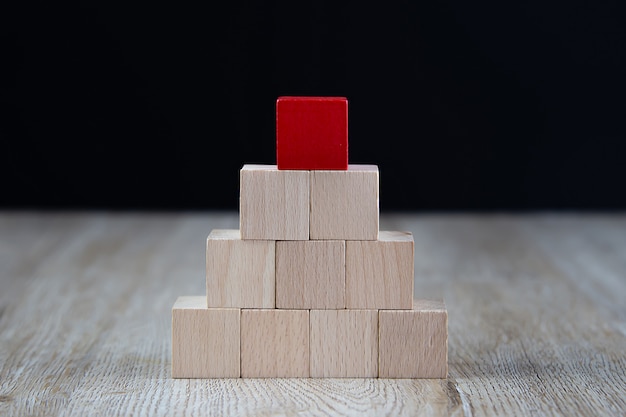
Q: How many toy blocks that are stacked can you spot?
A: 10